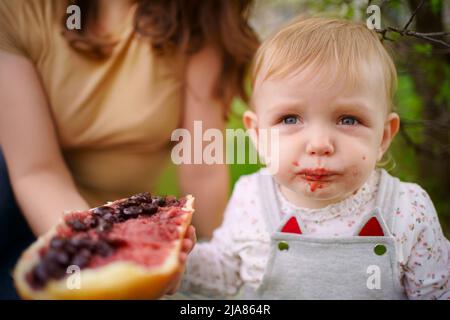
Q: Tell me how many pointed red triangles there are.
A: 2